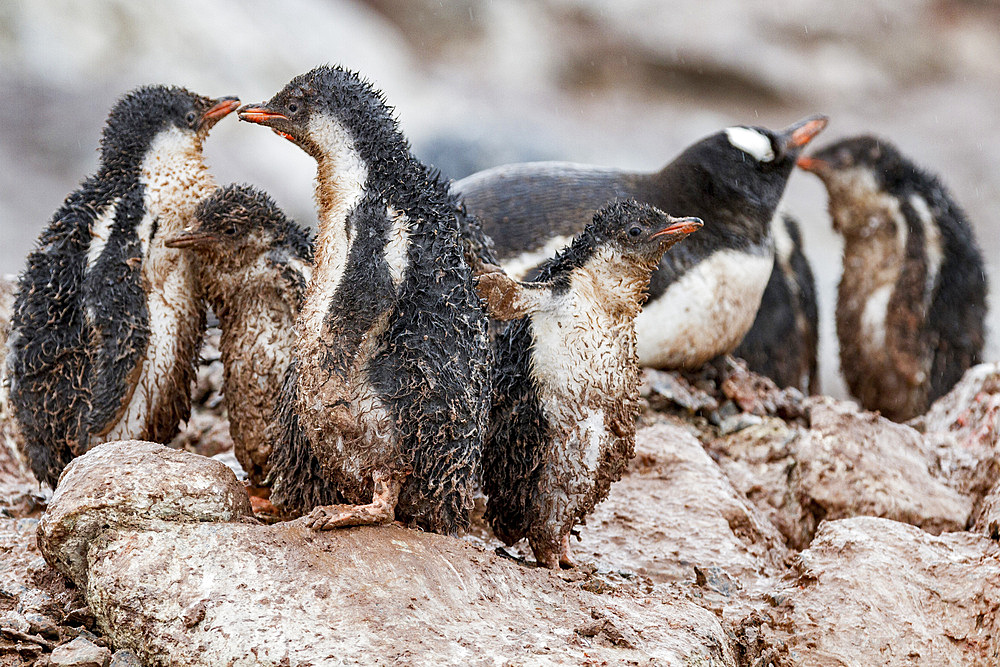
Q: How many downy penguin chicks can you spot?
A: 5